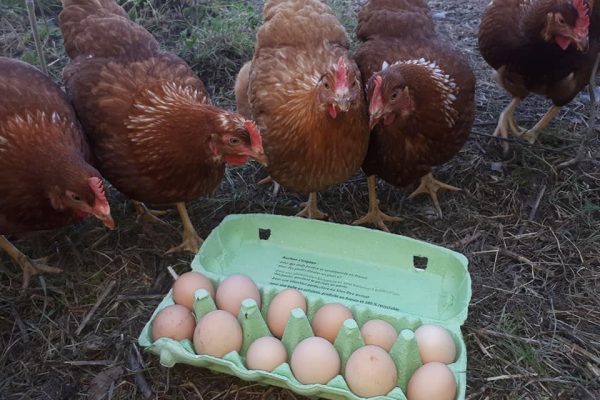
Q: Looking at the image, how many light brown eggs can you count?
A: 12